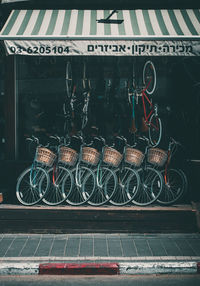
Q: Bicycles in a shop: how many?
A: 11